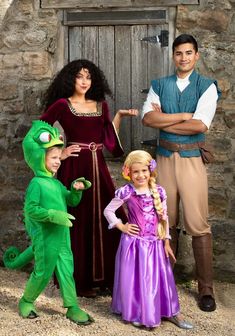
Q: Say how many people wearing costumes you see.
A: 4